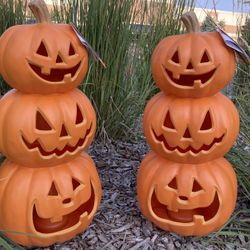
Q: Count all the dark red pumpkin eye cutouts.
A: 12